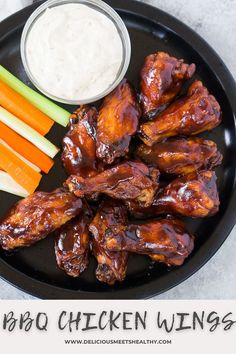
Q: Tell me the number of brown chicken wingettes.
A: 11